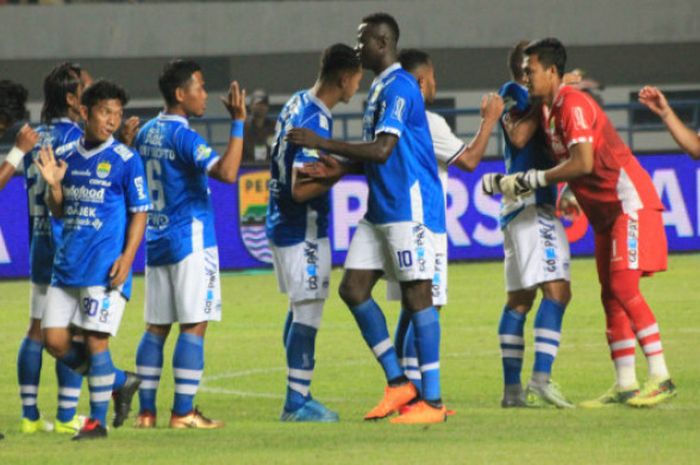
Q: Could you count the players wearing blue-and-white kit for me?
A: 6